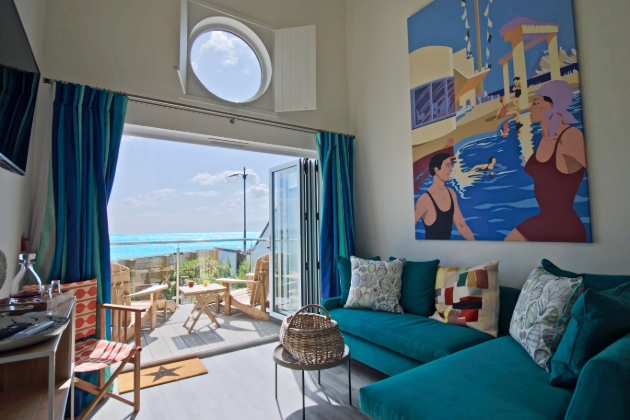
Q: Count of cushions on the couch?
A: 7